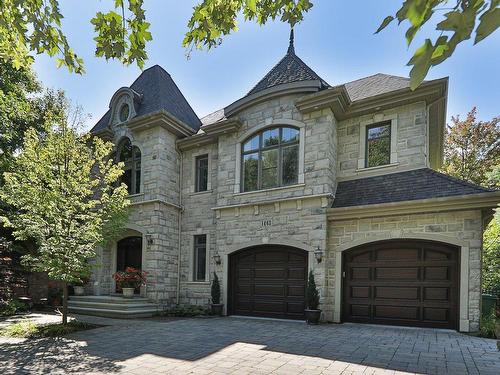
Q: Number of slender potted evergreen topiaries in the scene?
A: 2